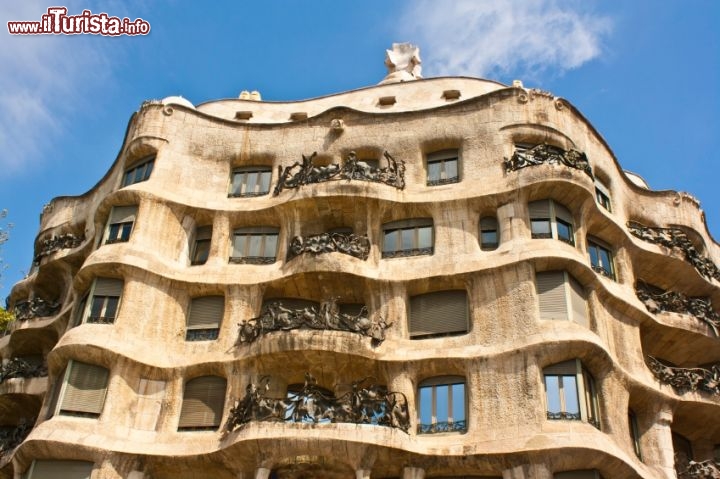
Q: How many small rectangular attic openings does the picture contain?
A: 4